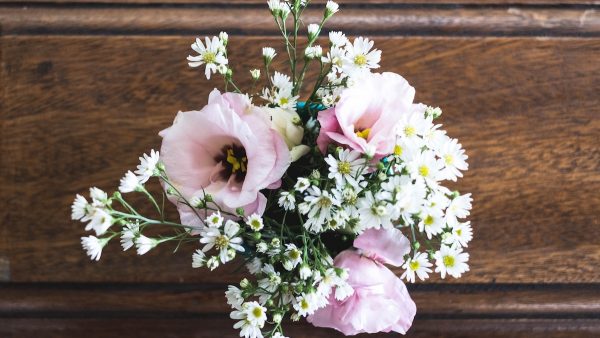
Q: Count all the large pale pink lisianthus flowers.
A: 3